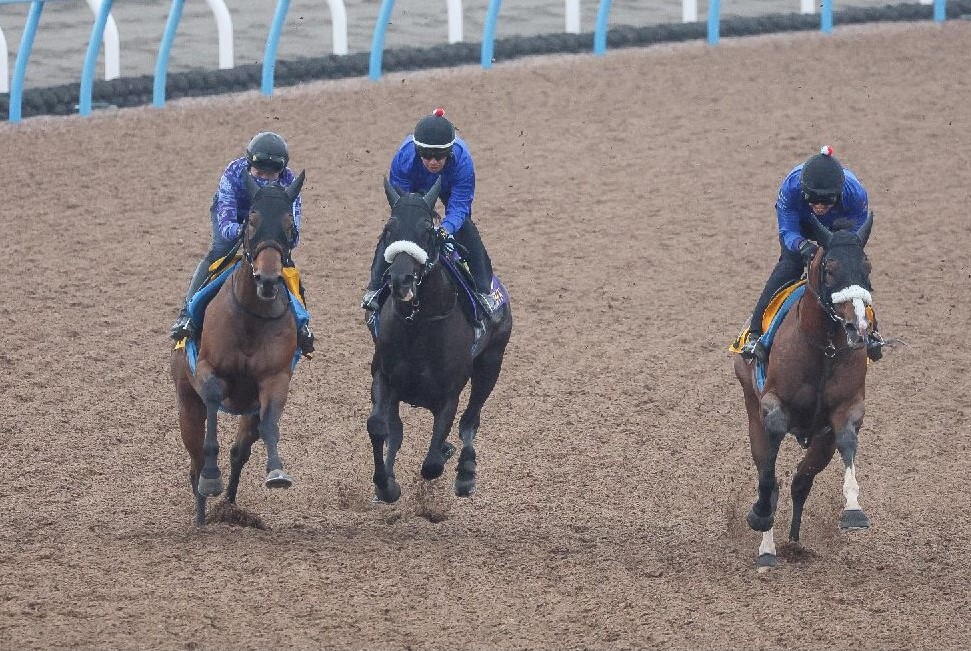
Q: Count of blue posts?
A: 10